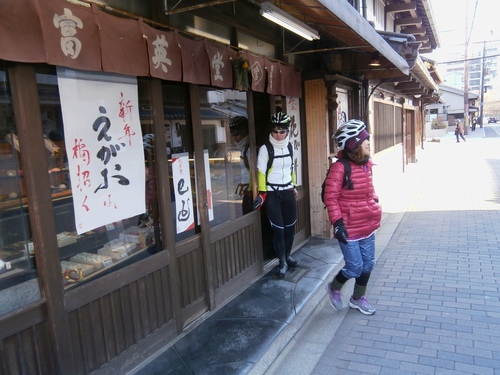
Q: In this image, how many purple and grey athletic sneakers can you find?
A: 2